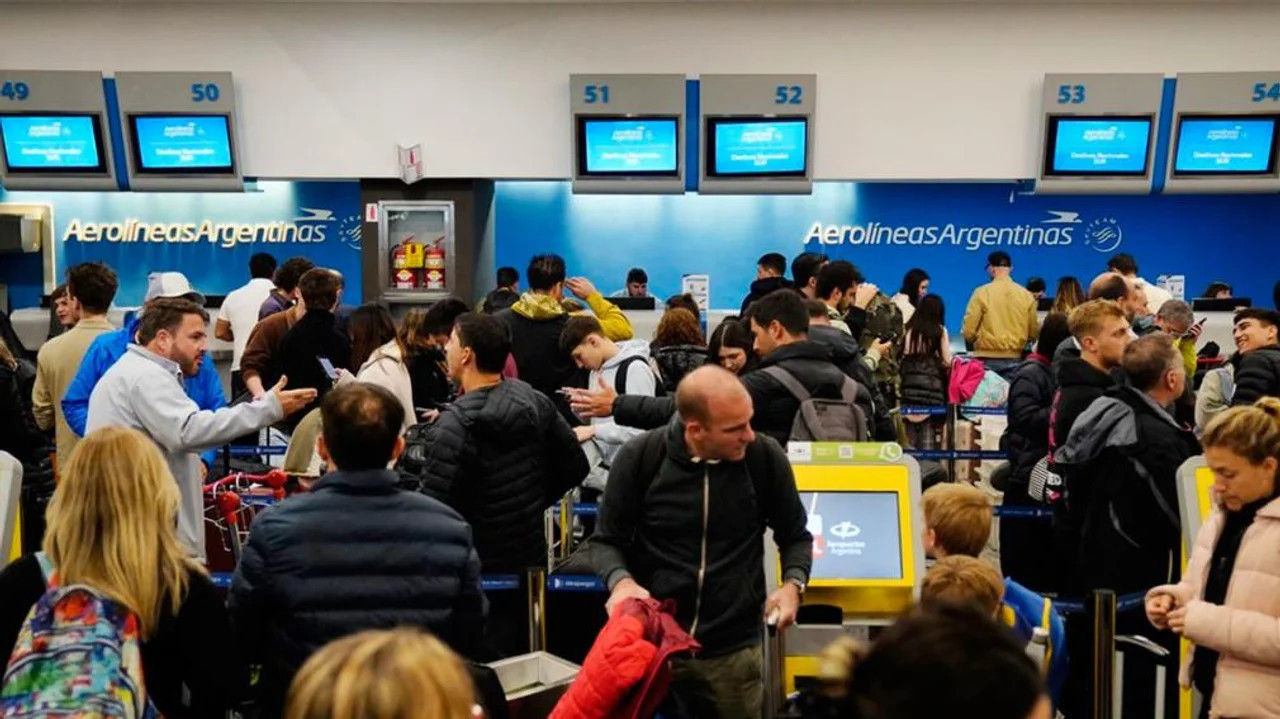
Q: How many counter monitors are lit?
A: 6